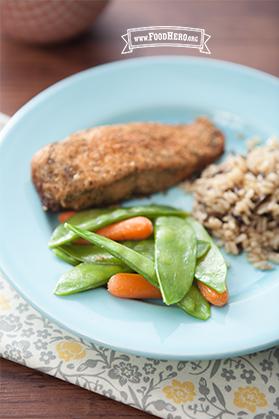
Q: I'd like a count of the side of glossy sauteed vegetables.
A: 1